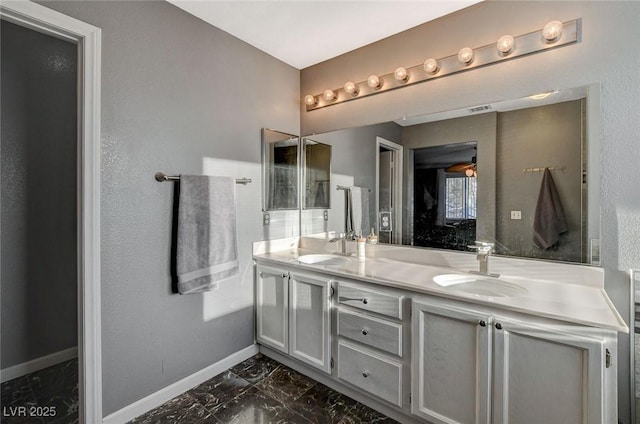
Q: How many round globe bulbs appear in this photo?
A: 9